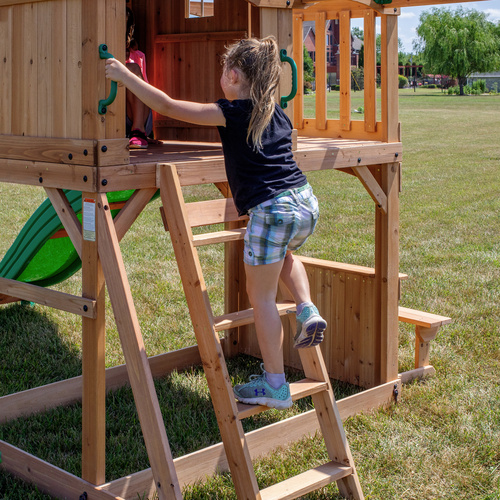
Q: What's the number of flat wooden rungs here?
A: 4